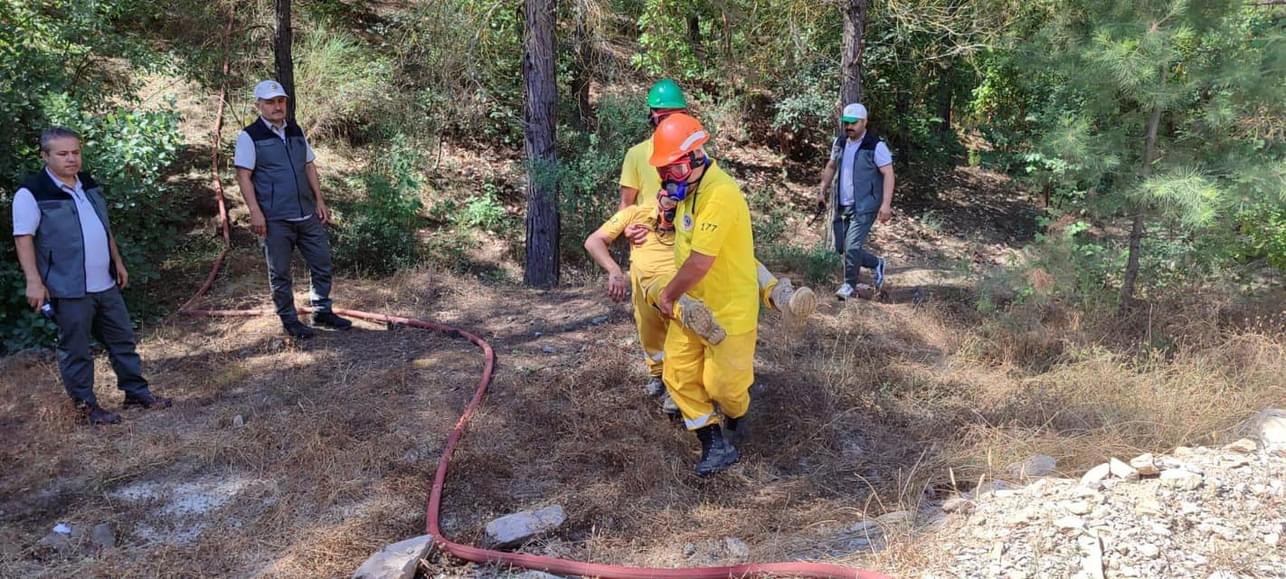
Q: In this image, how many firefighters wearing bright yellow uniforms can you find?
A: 3